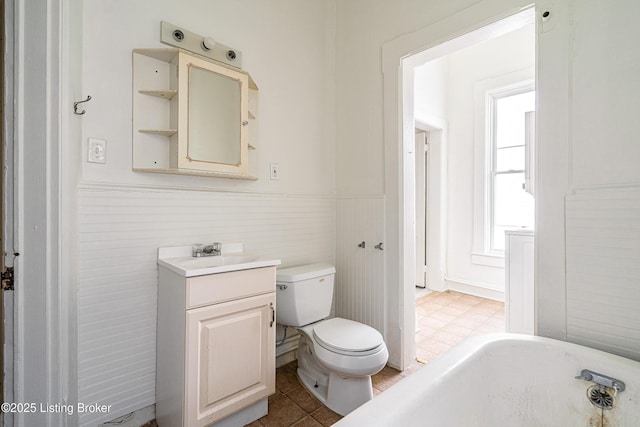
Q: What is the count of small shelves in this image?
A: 4